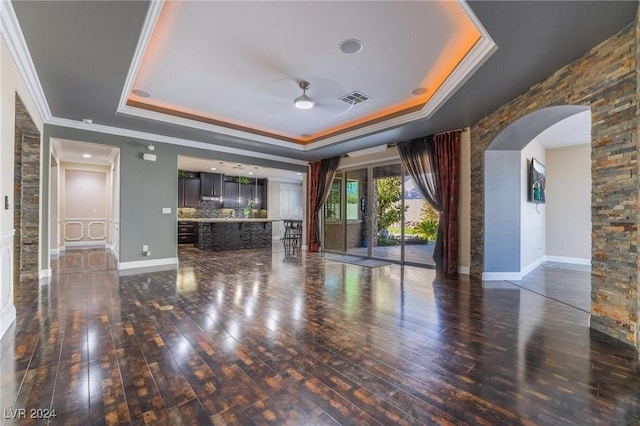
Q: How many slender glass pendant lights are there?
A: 3